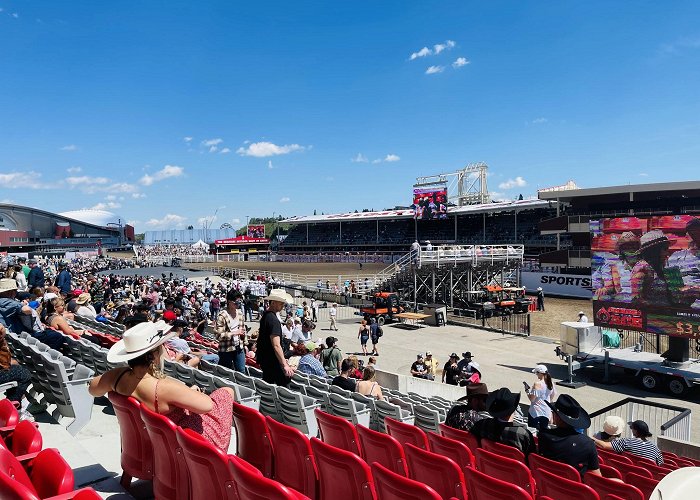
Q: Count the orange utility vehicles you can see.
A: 2